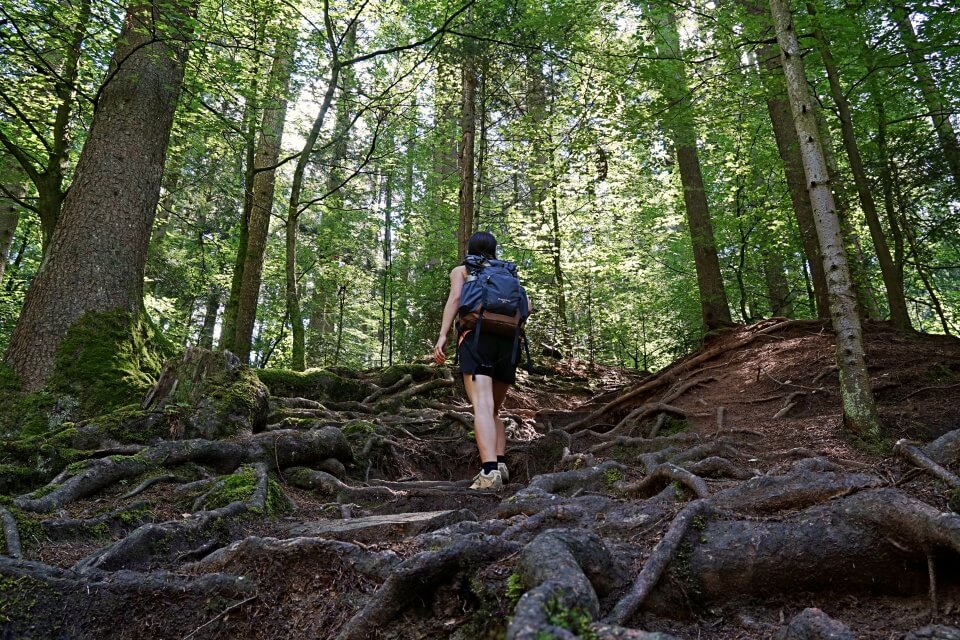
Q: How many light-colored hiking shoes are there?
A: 2